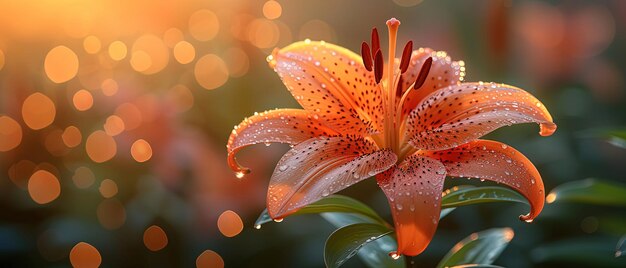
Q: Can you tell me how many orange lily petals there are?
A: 7